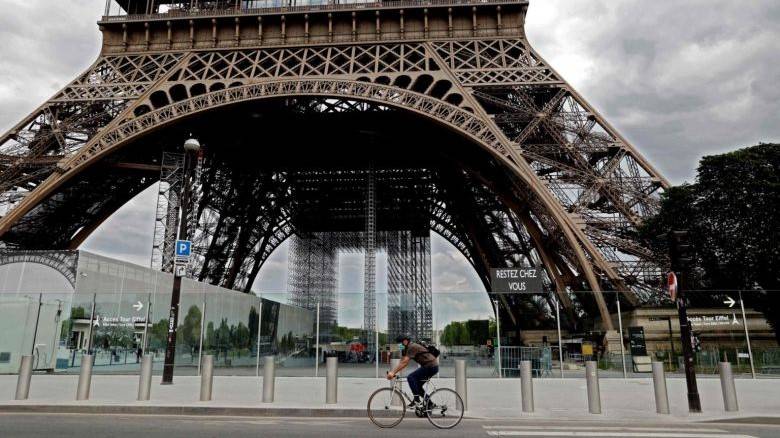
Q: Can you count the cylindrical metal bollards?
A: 12